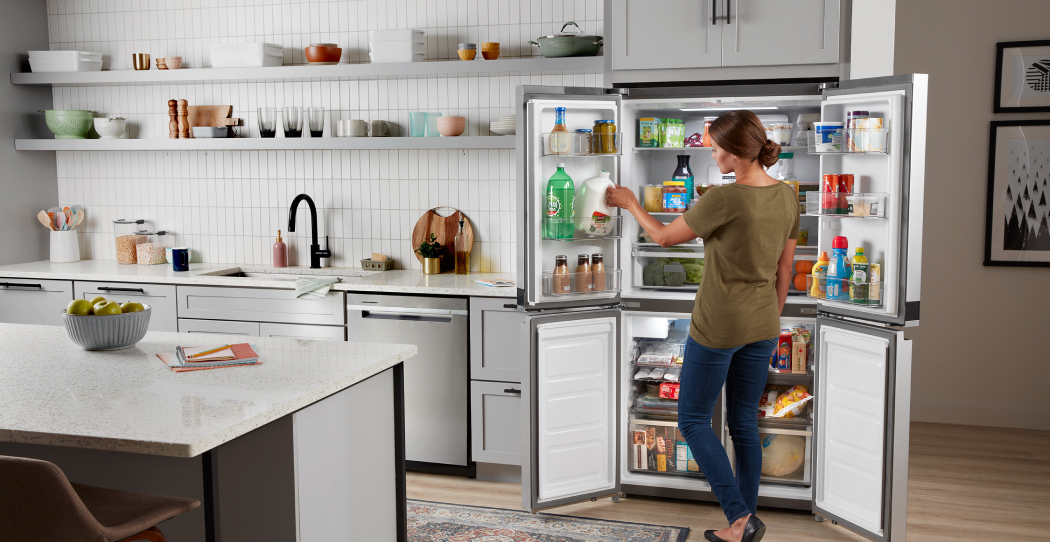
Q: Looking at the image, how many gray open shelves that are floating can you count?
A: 2